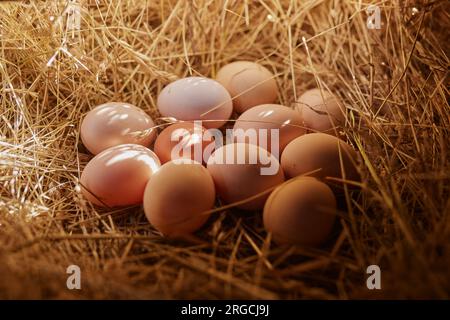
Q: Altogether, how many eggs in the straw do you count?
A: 11